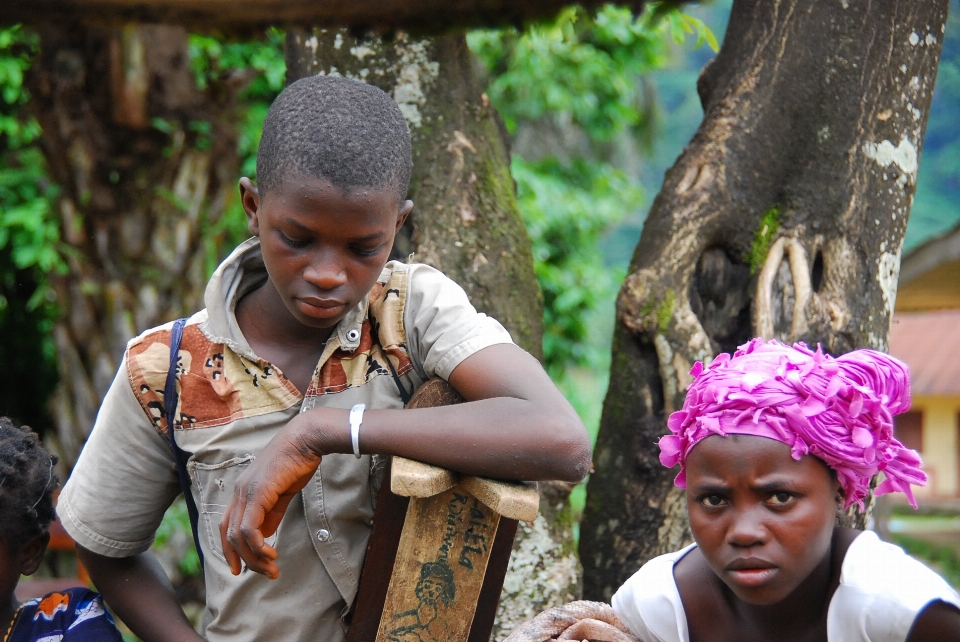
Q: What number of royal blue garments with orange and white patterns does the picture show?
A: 1